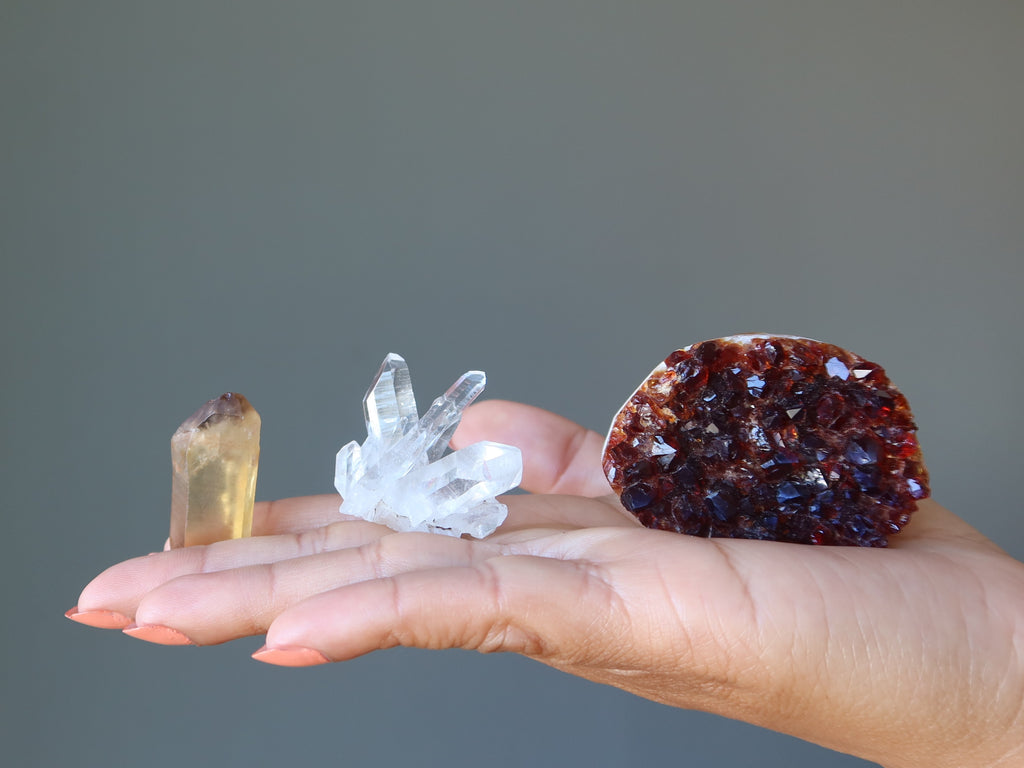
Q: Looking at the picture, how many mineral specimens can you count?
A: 3